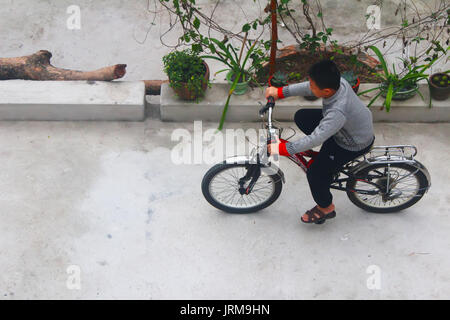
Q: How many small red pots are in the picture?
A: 2